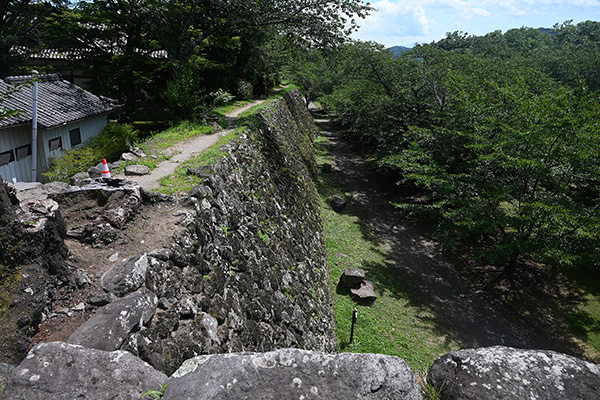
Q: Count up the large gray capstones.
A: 3